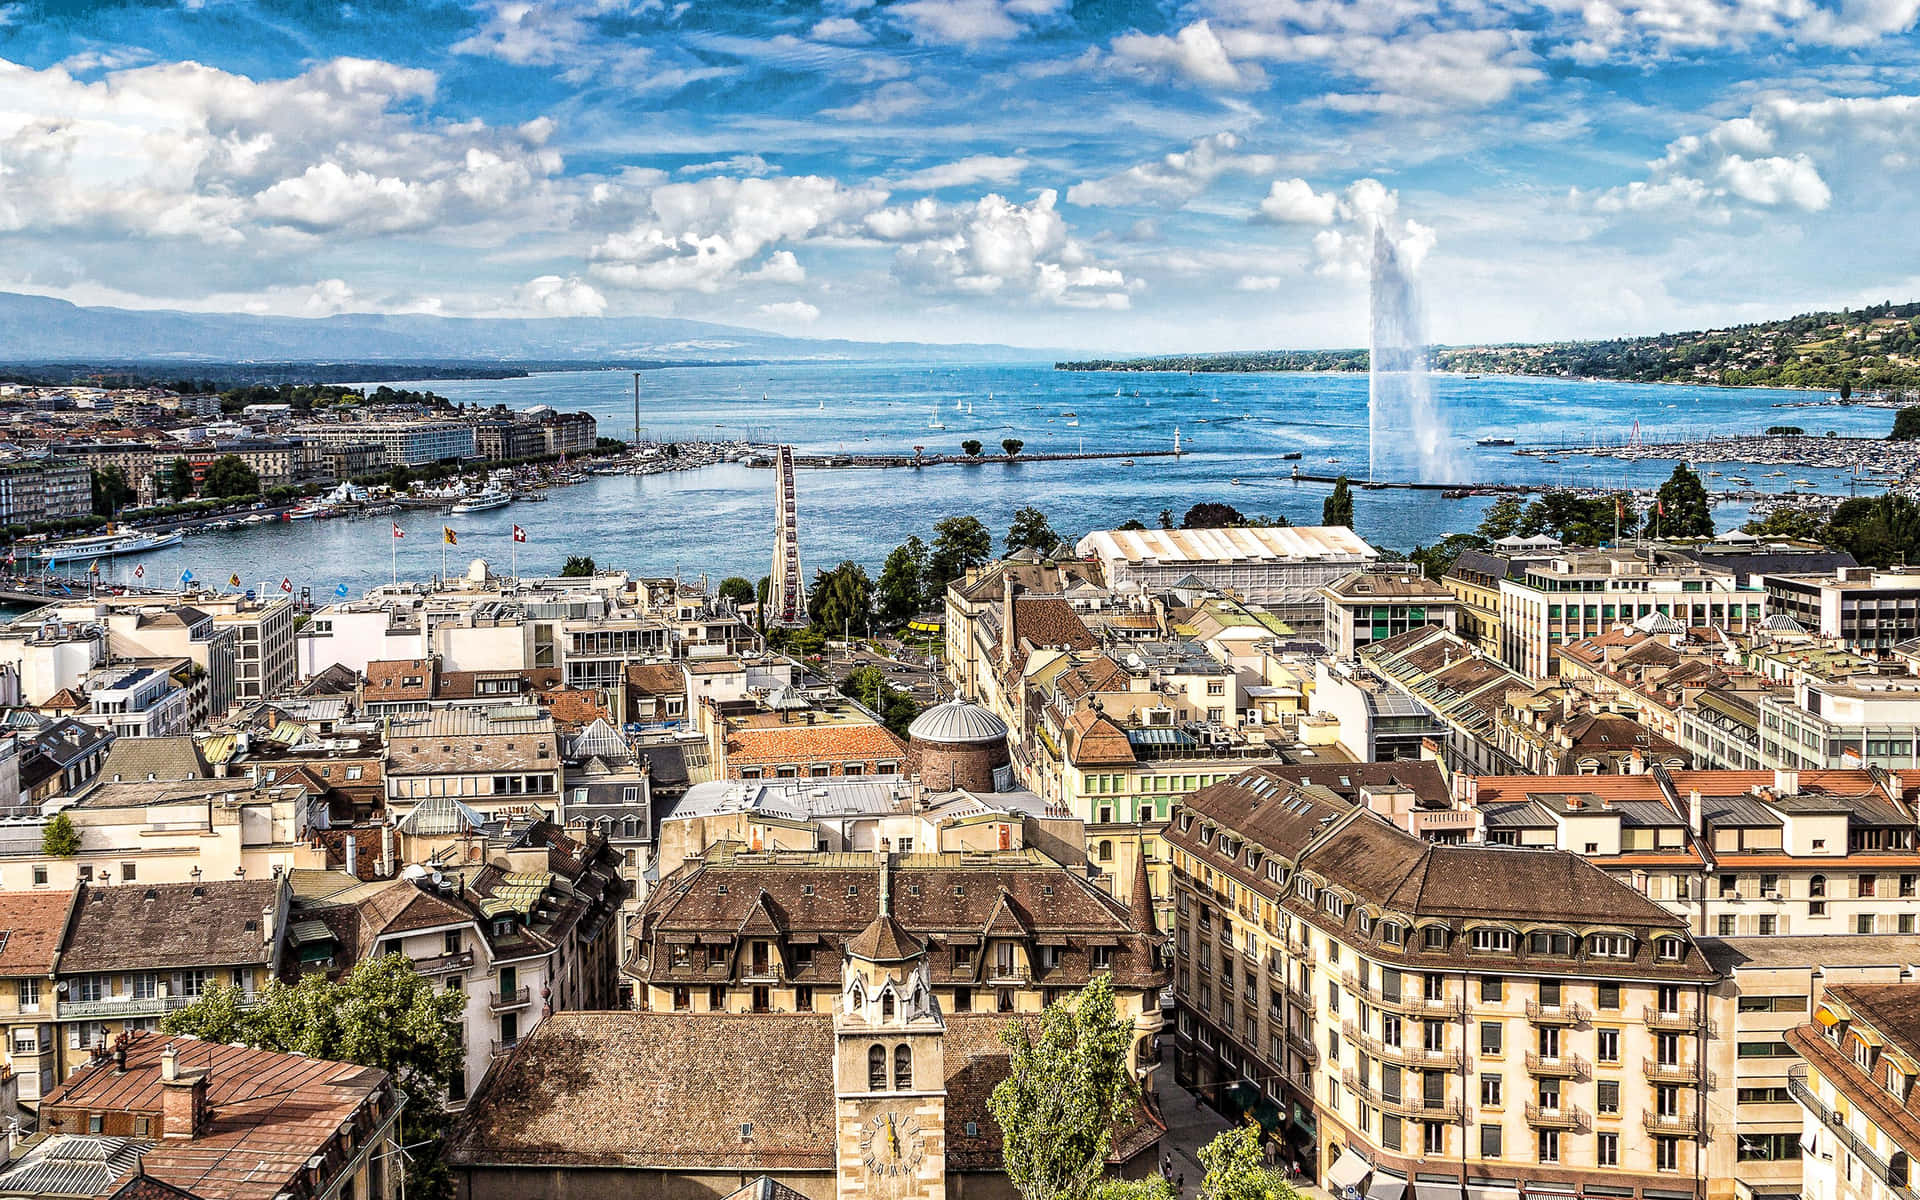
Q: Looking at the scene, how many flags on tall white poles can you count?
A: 3